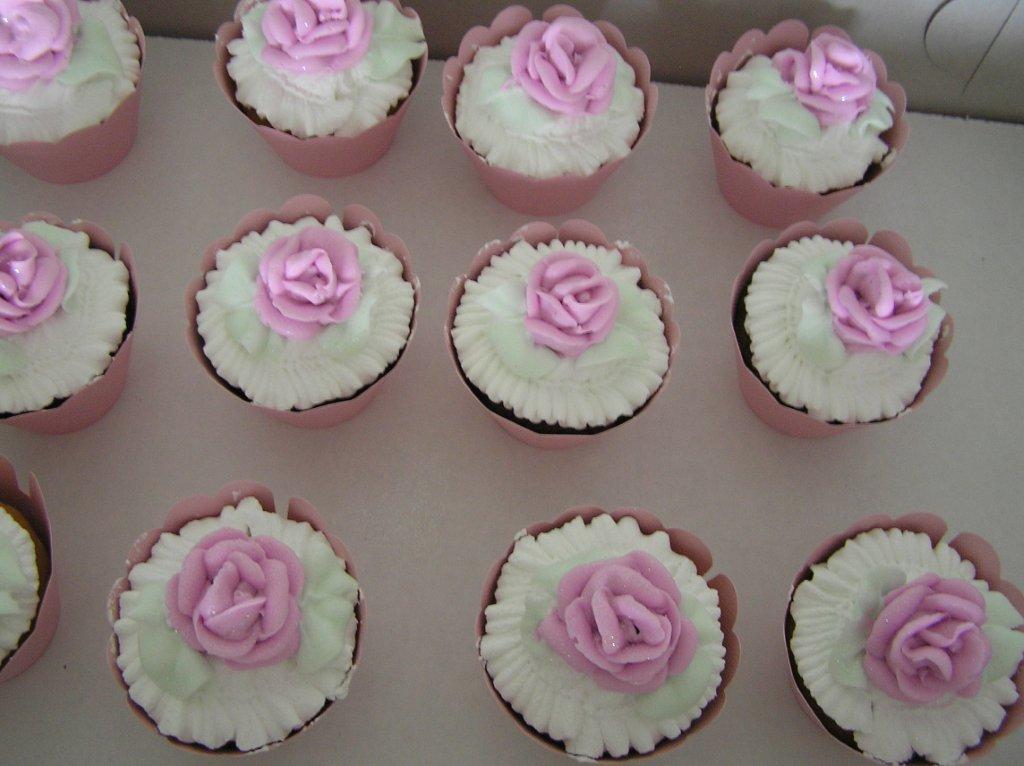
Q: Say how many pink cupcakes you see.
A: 12